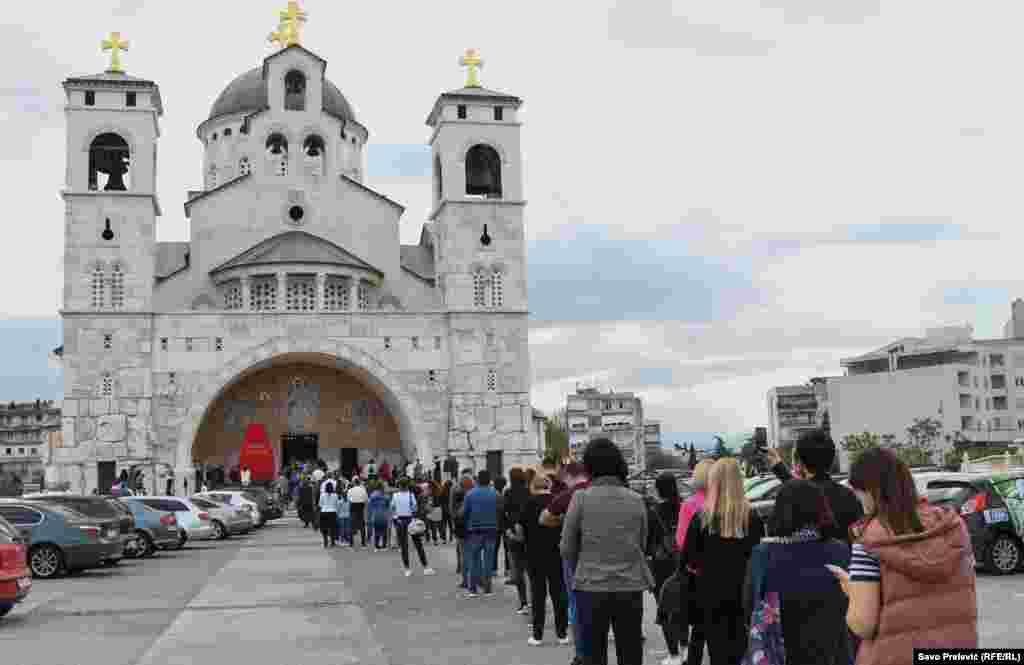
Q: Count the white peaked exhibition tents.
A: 0